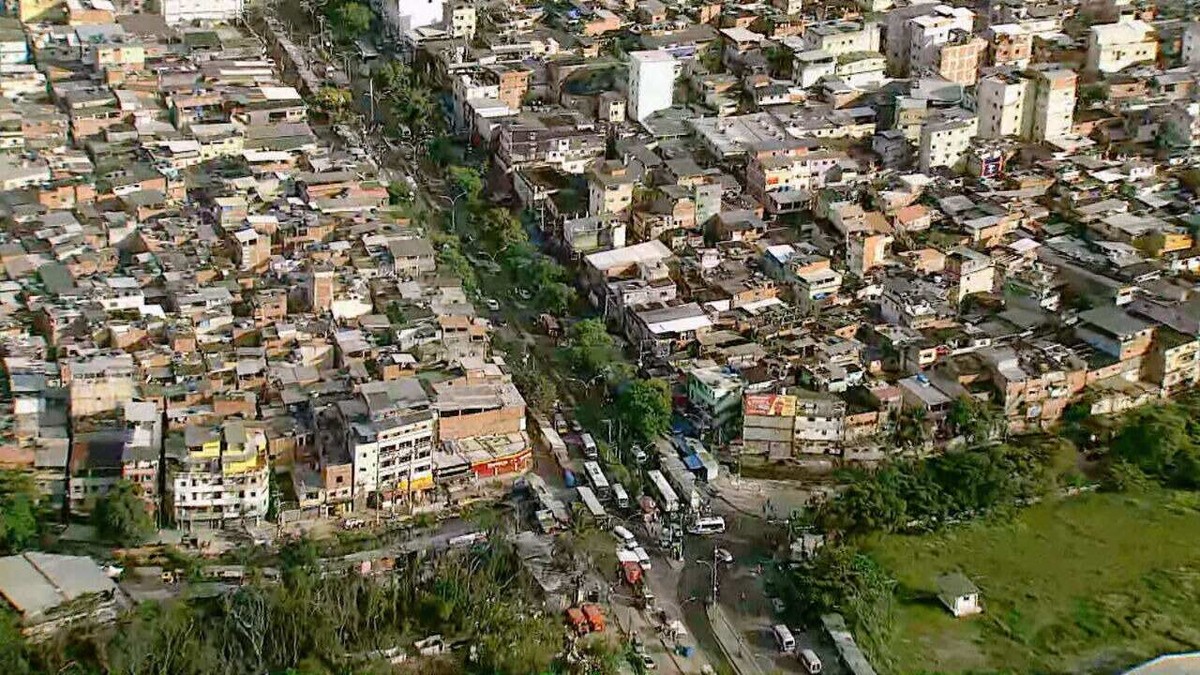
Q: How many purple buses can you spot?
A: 0